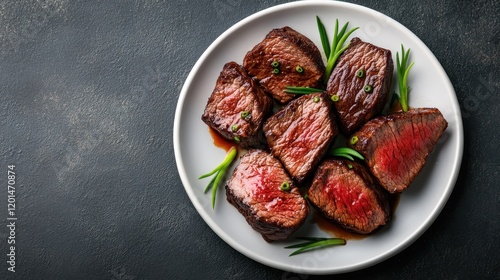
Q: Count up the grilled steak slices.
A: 7